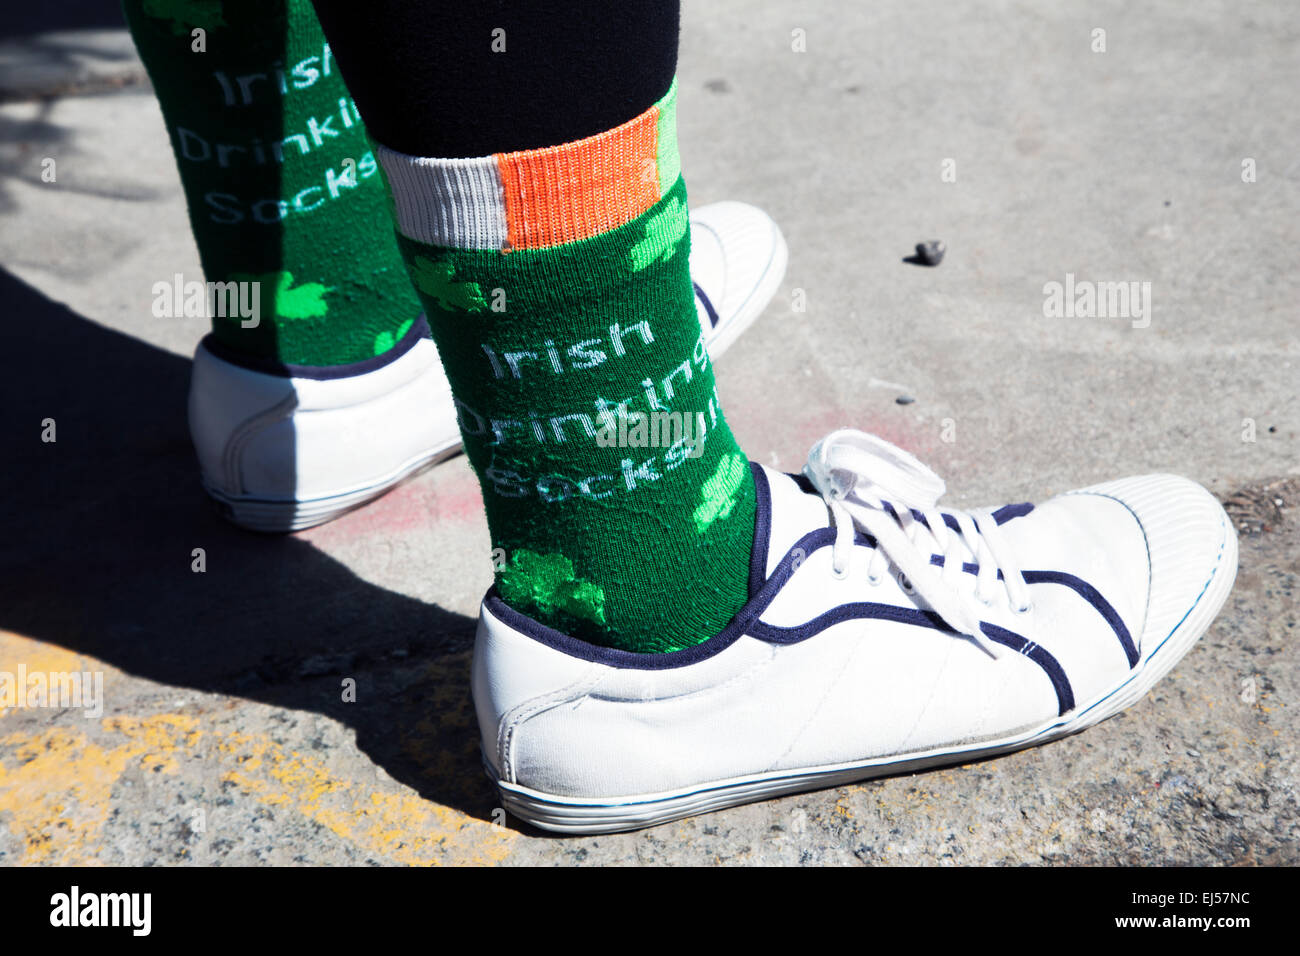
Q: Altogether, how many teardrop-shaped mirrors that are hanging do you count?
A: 0